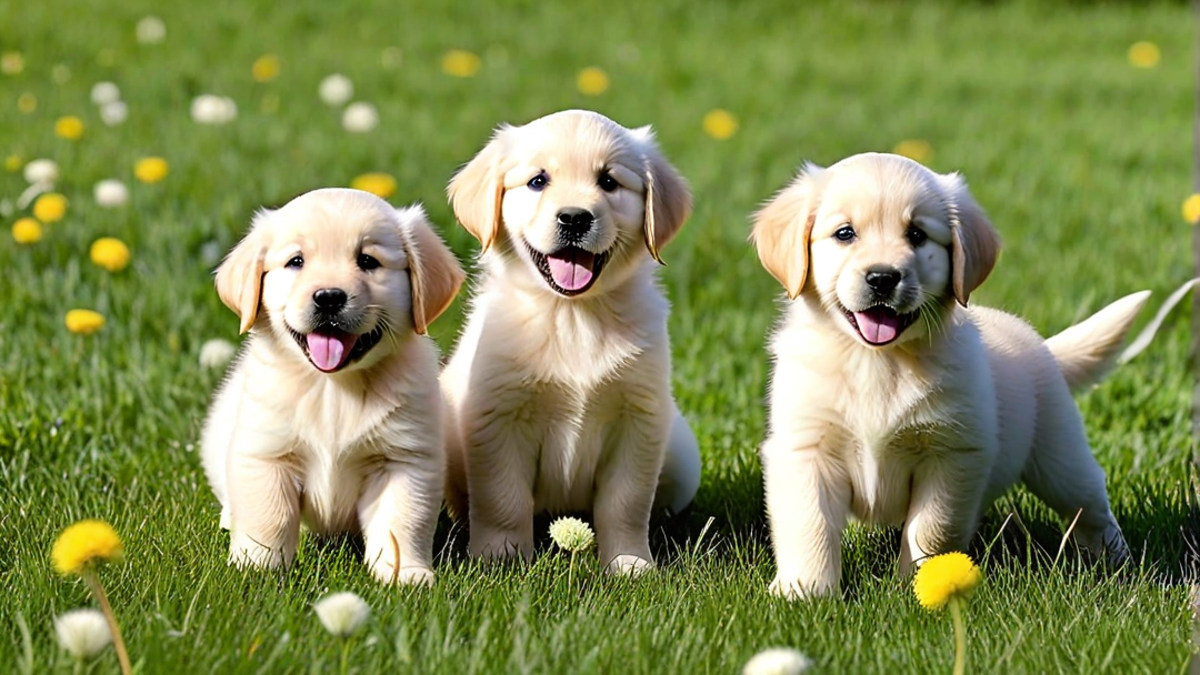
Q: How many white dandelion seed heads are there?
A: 13